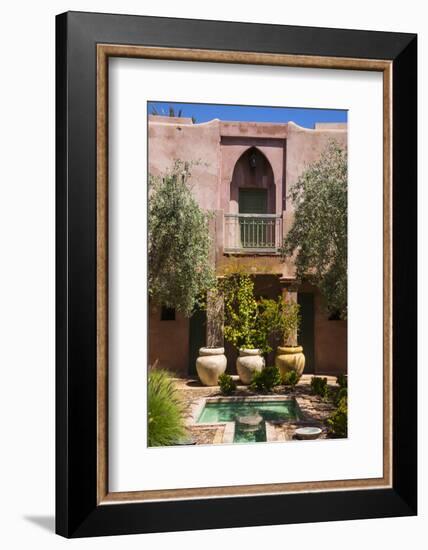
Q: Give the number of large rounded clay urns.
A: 3